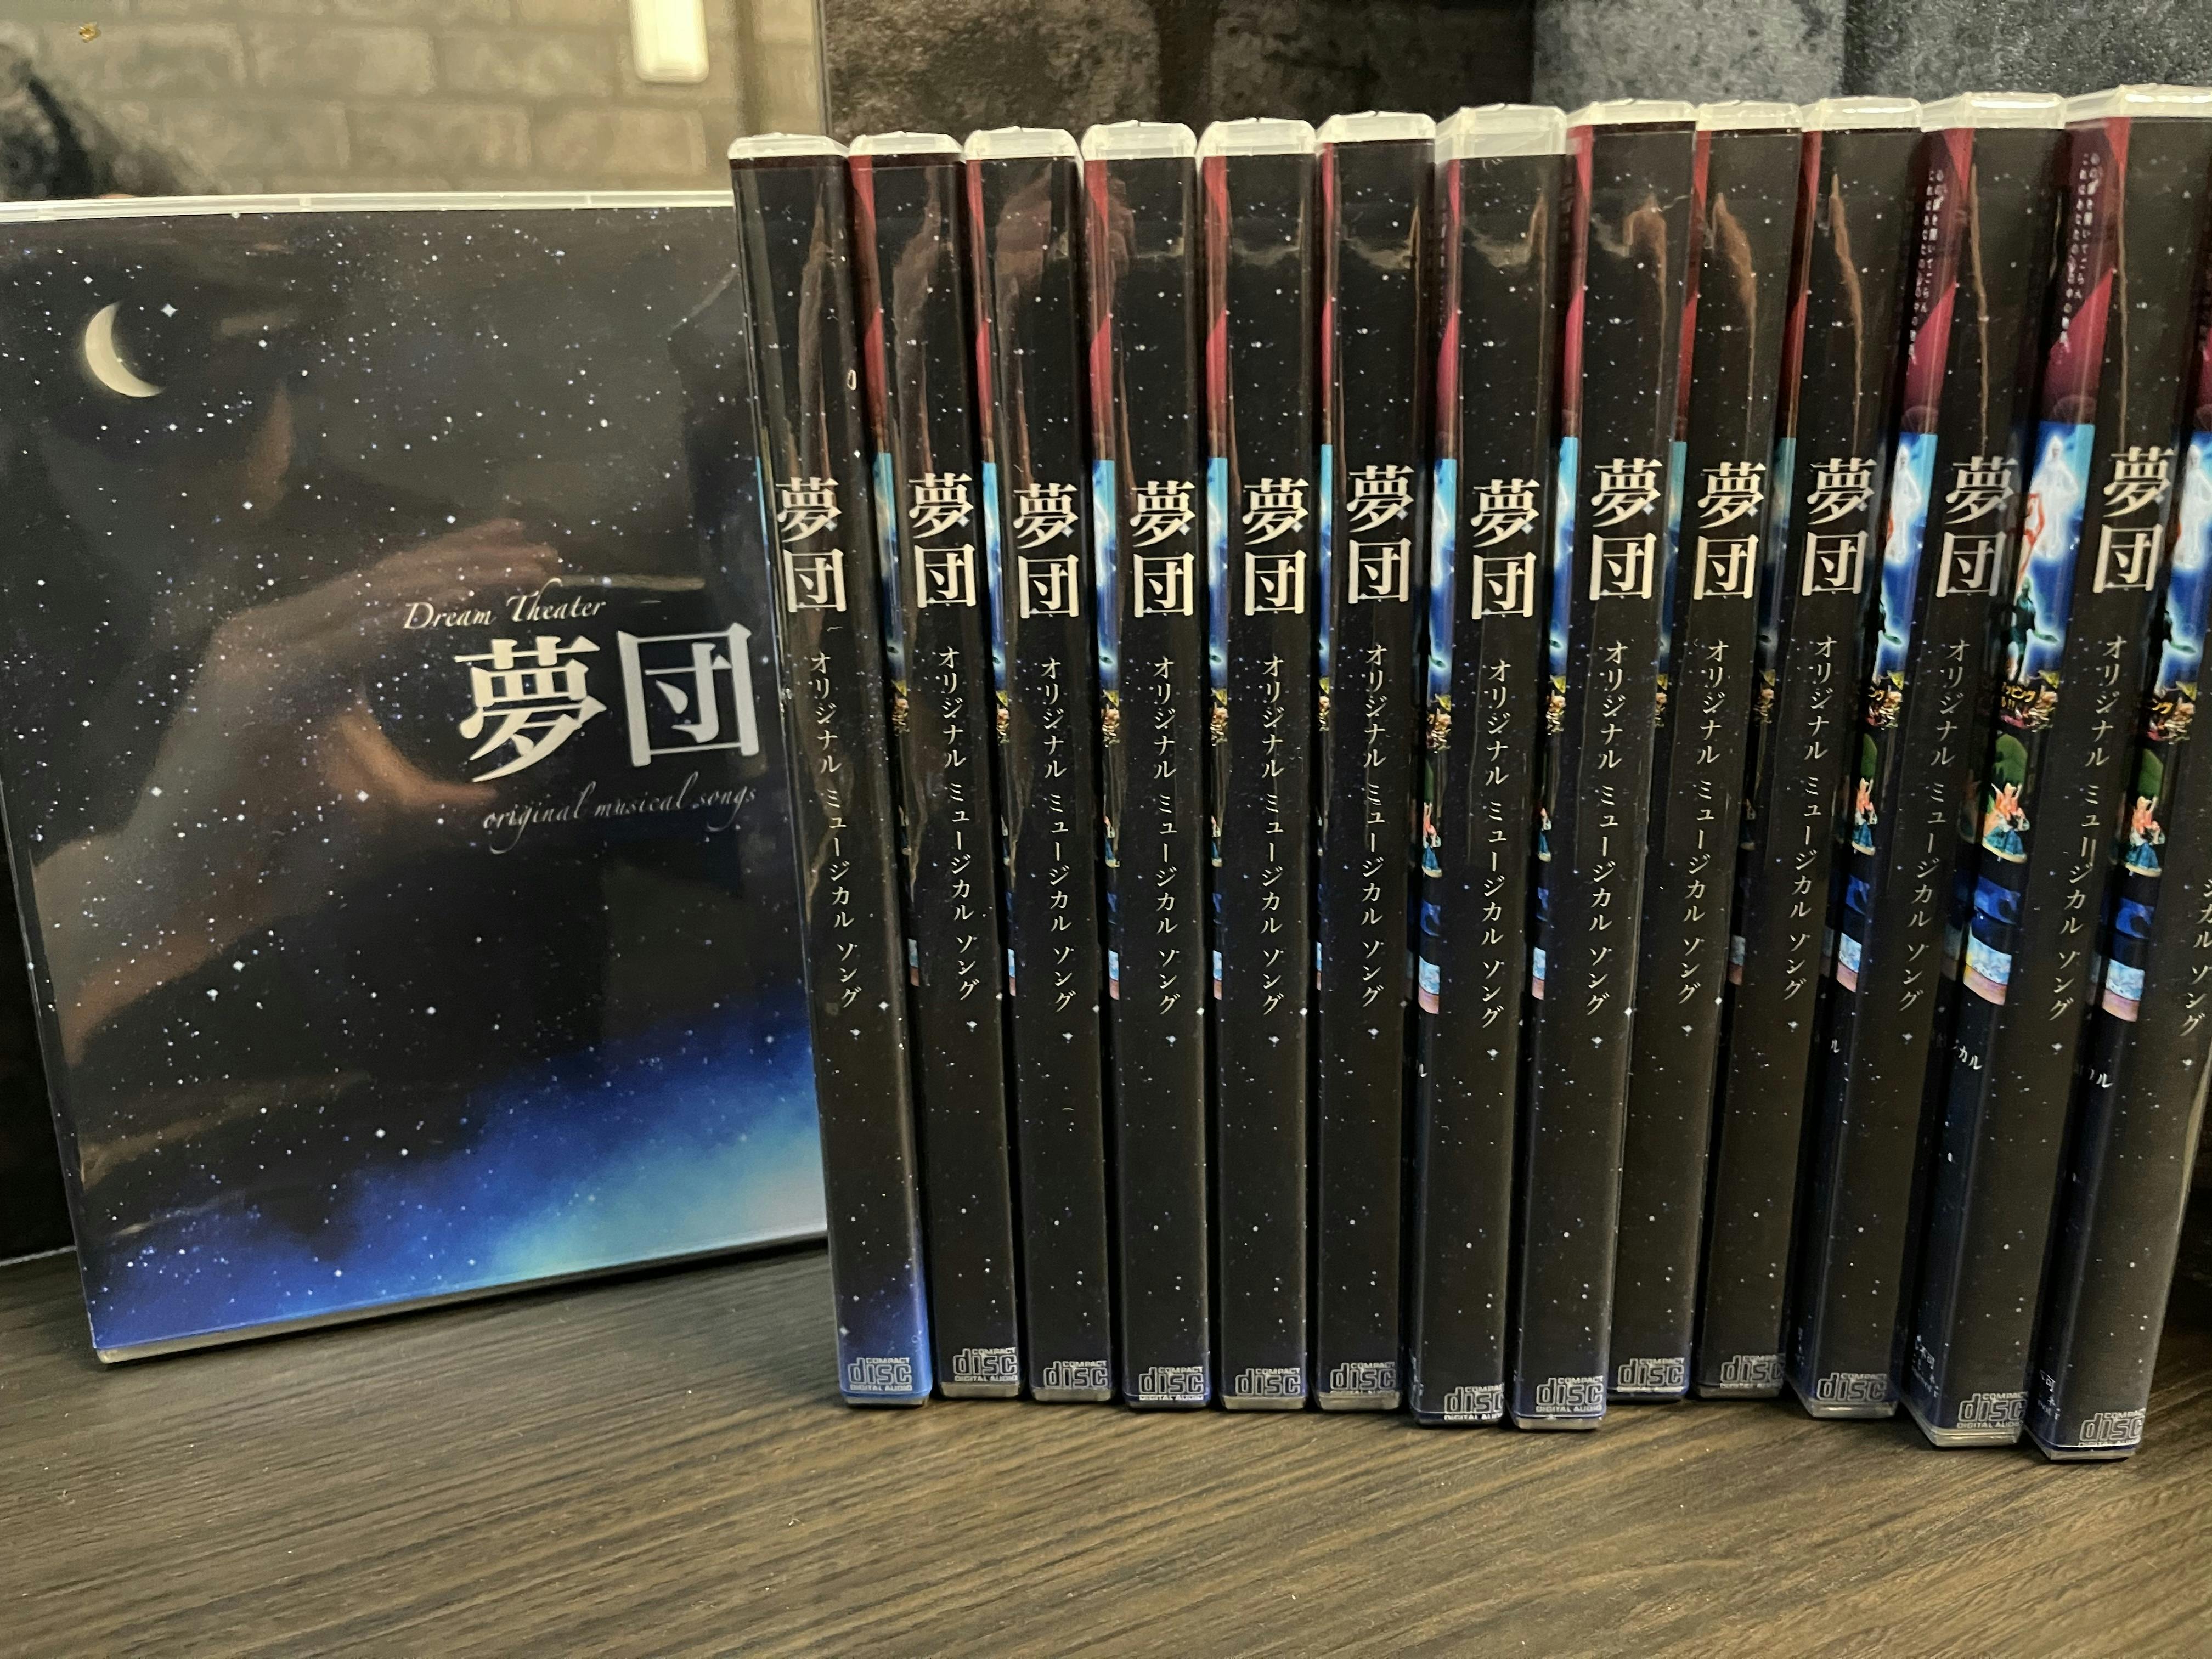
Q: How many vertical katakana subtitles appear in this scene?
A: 13